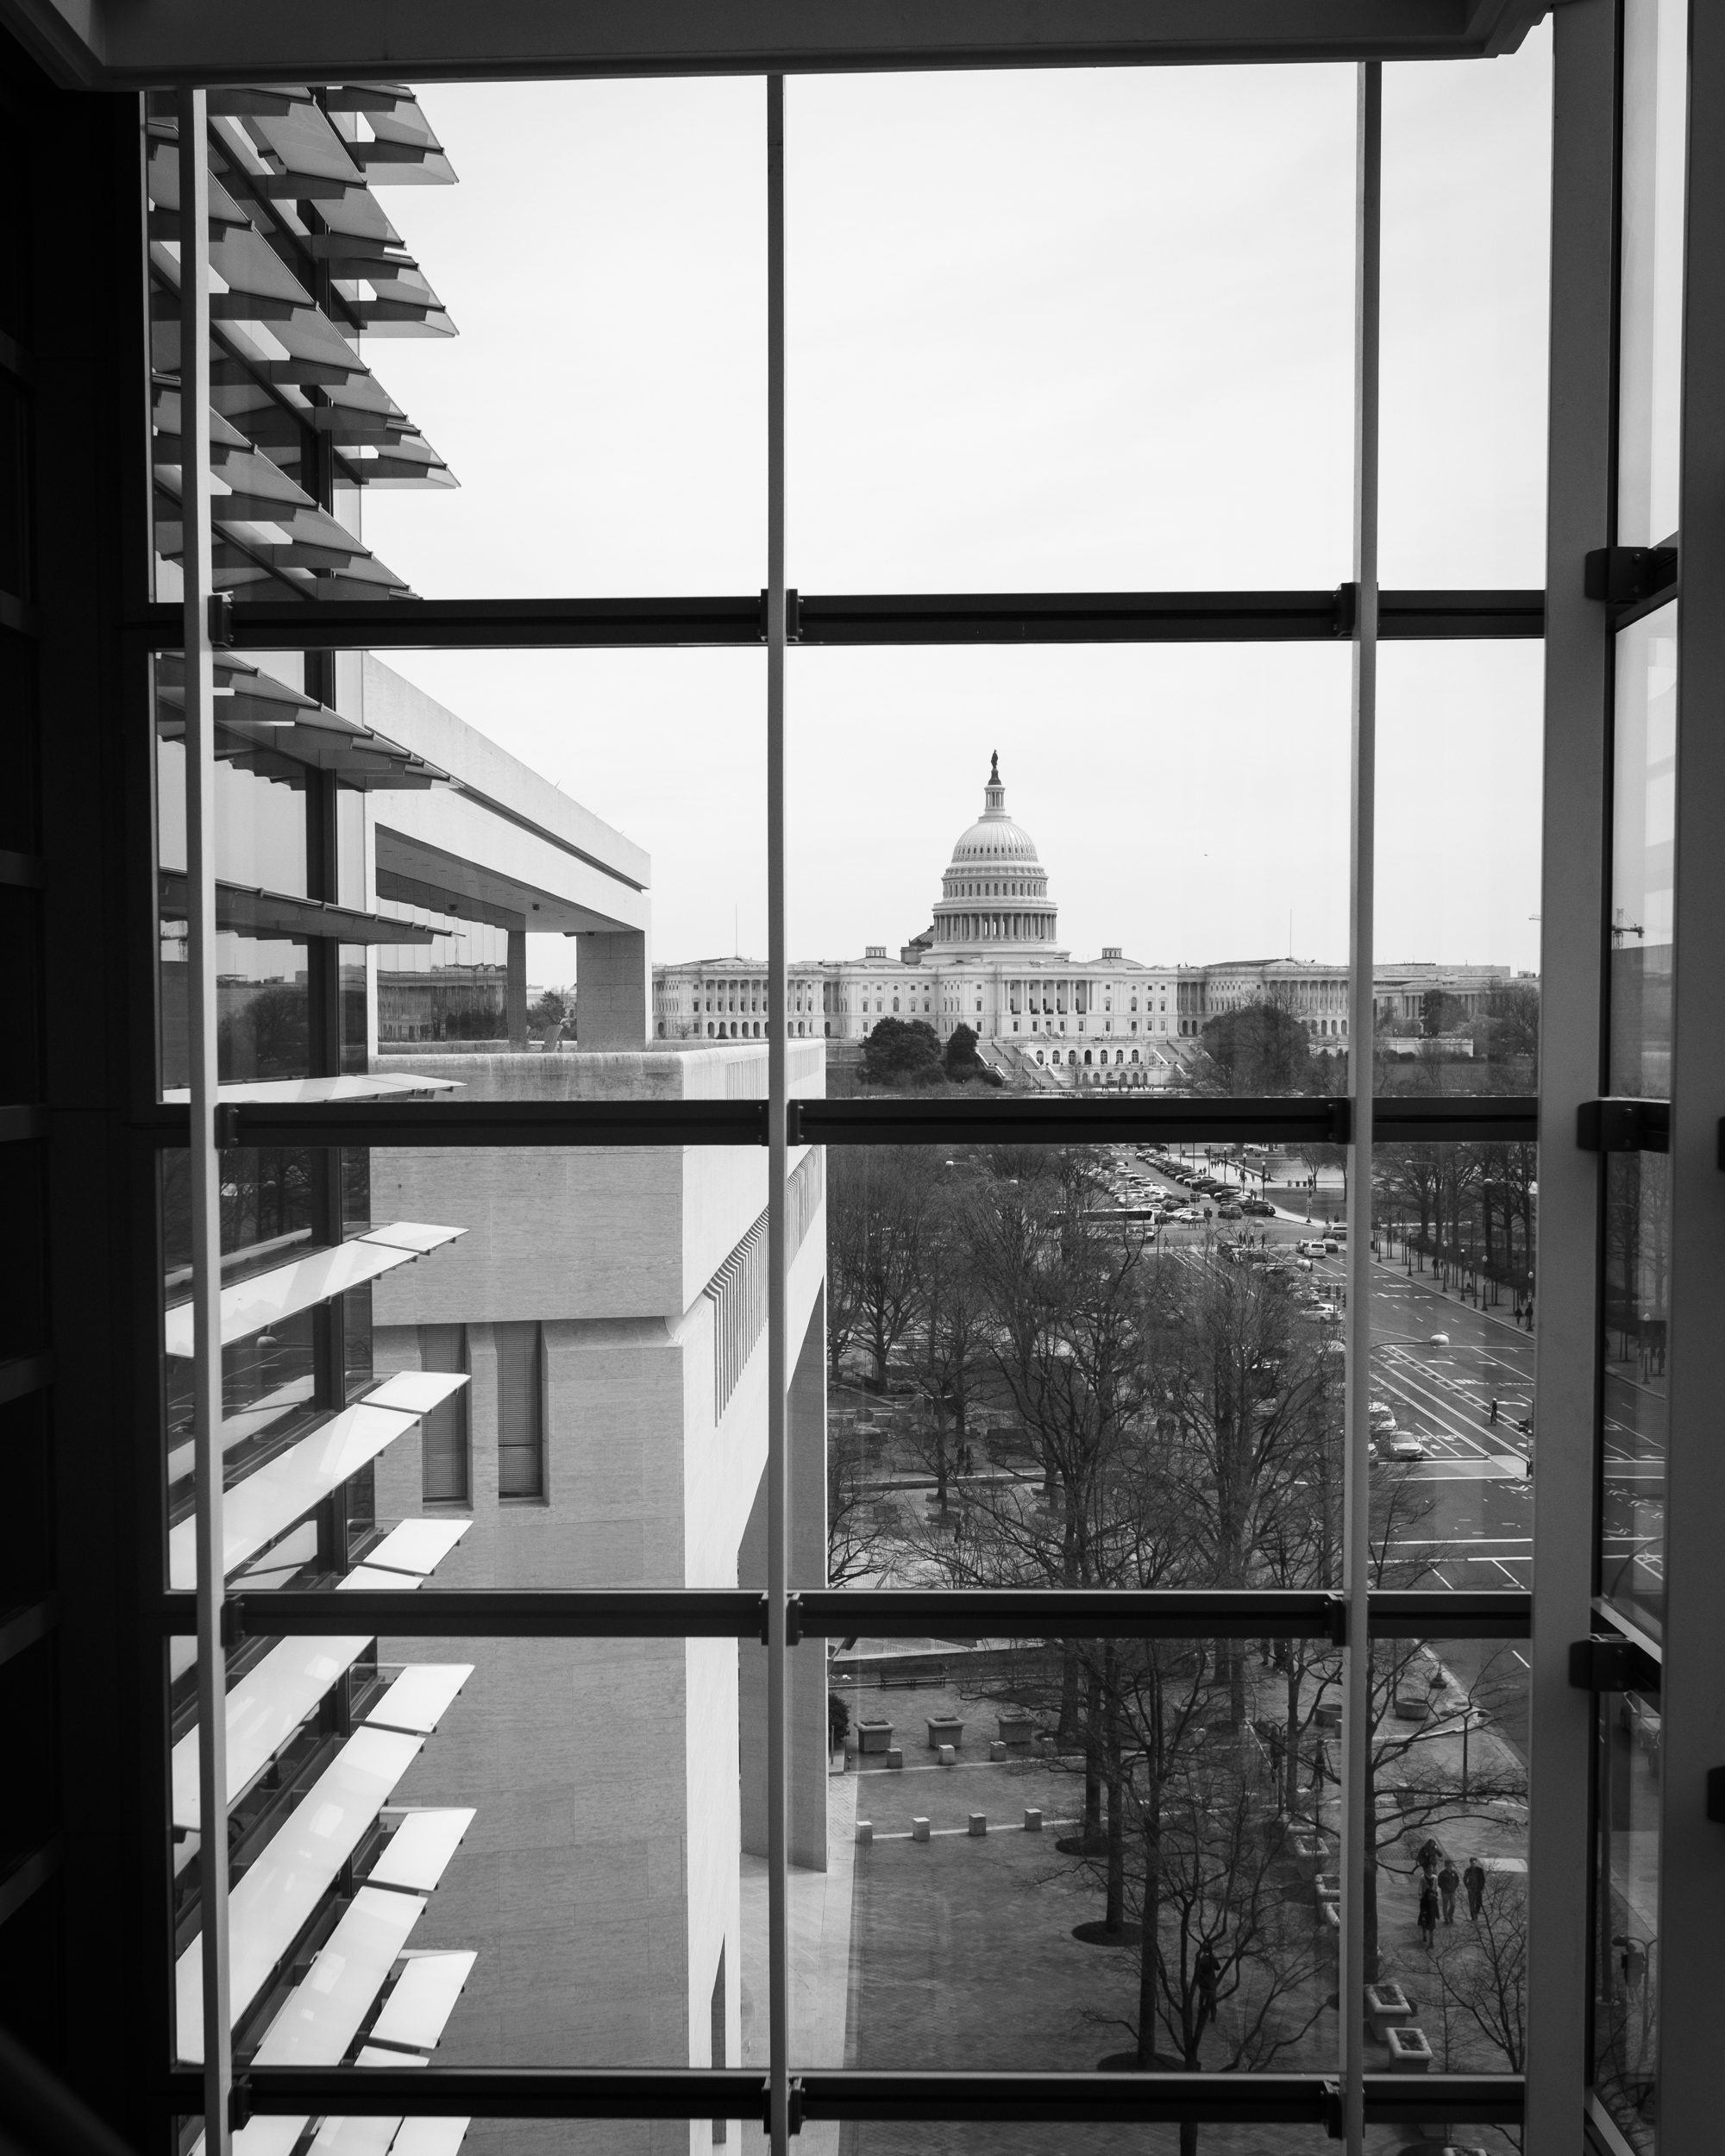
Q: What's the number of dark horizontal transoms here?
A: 4